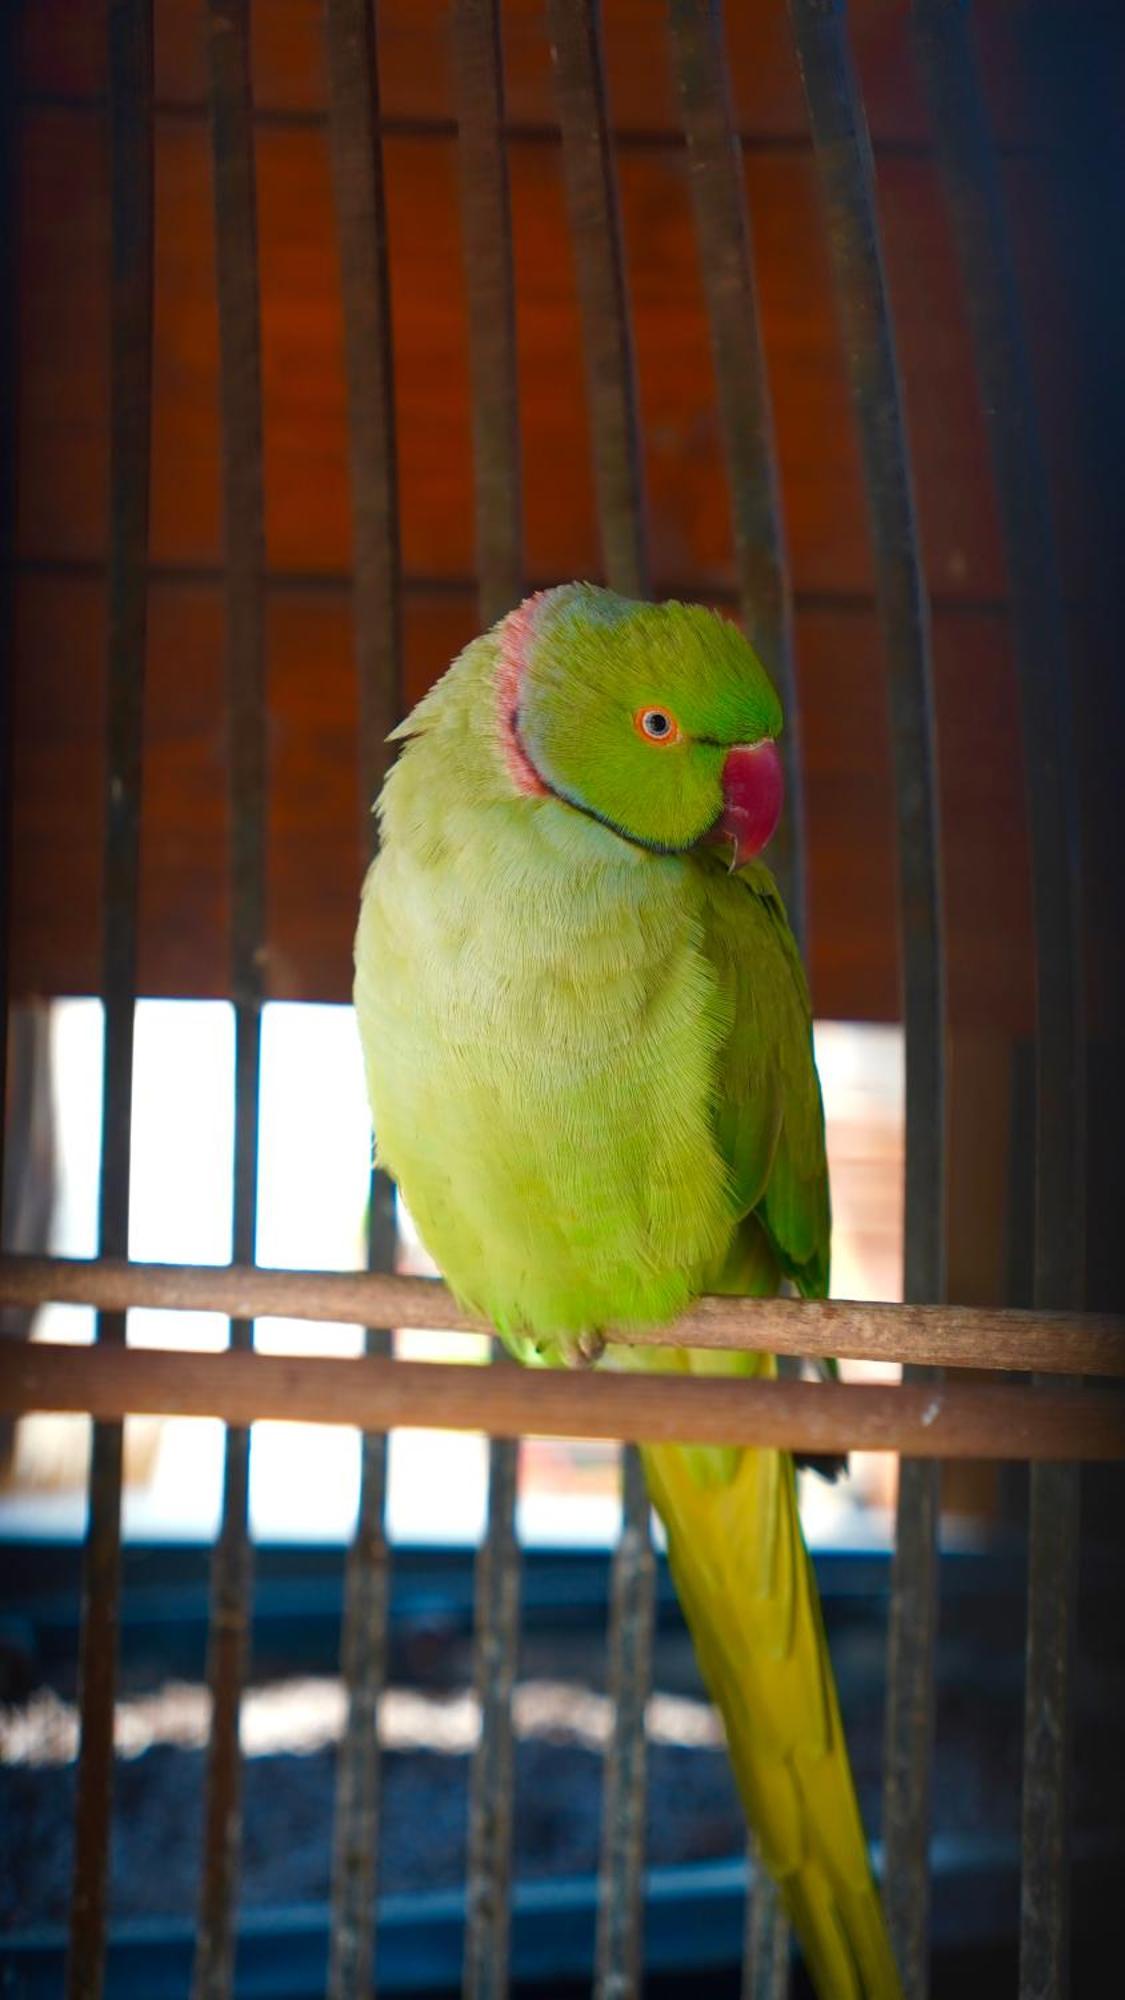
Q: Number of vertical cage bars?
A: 8